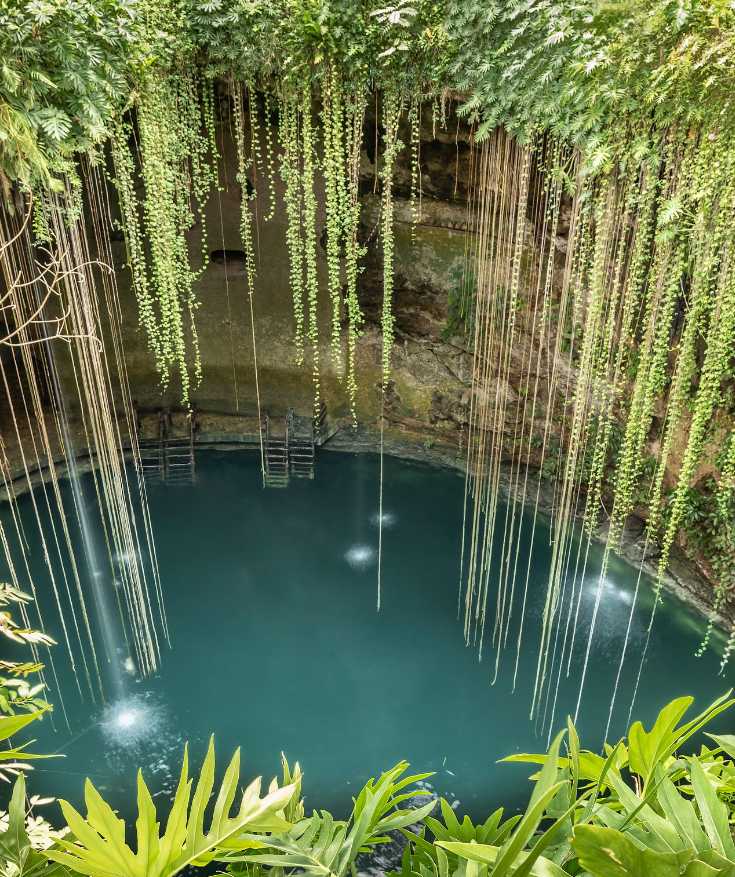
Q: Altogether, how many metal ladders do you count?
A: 4